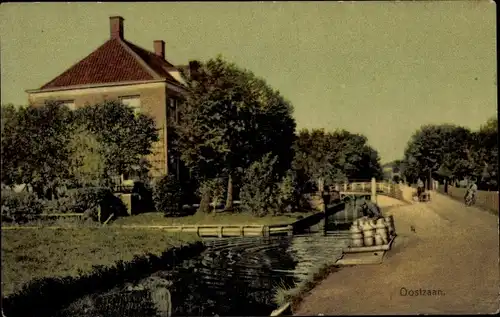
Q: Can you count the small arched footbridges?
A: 1